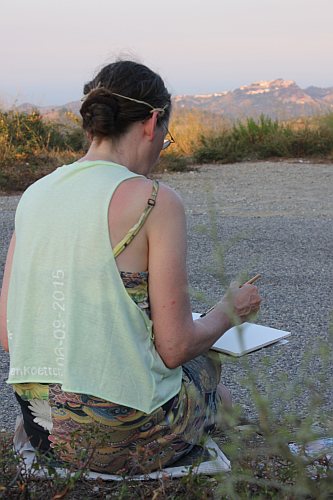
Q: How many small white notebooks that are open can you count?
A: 1